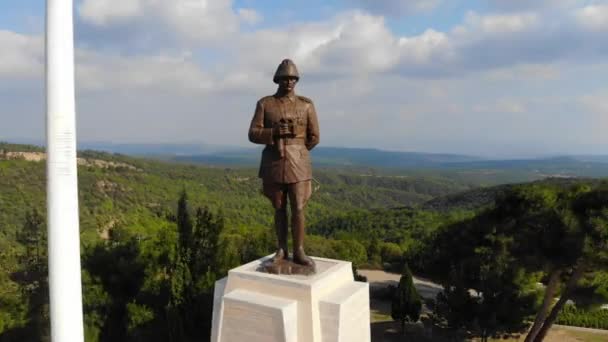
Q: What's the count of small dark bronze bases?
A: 1